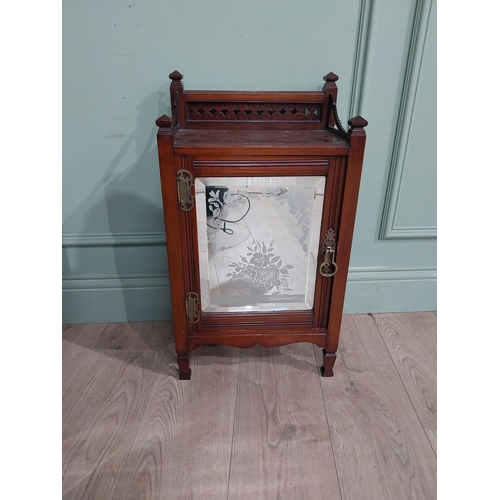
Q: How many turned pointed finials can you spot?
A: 4